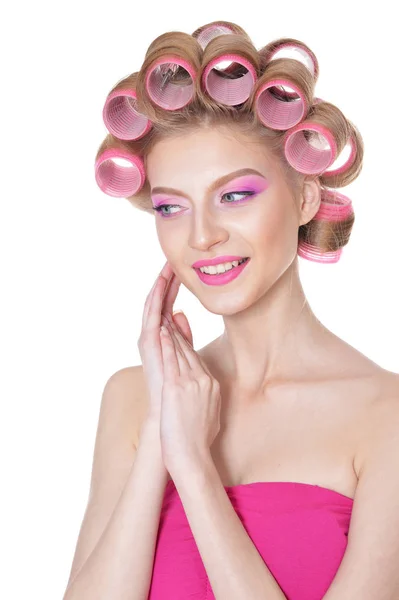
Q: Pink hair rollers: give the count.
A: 10